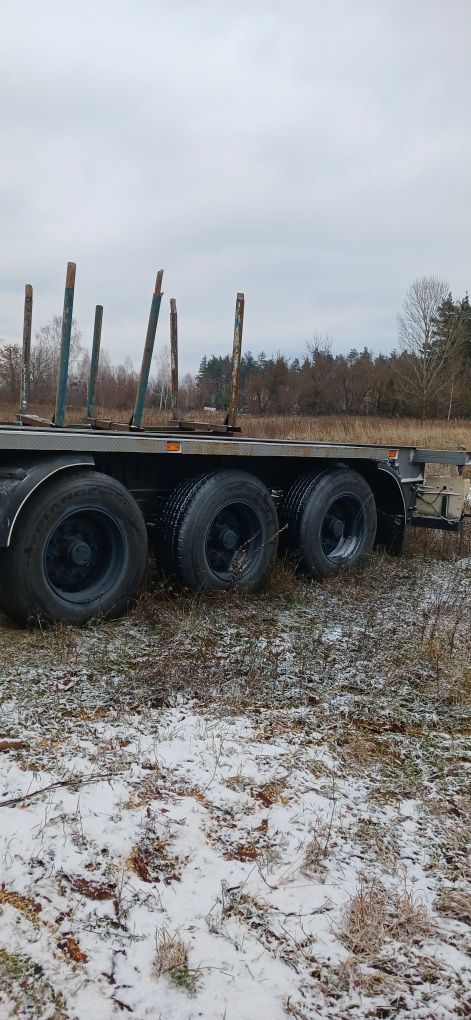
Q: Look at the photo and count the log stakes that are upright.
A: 6